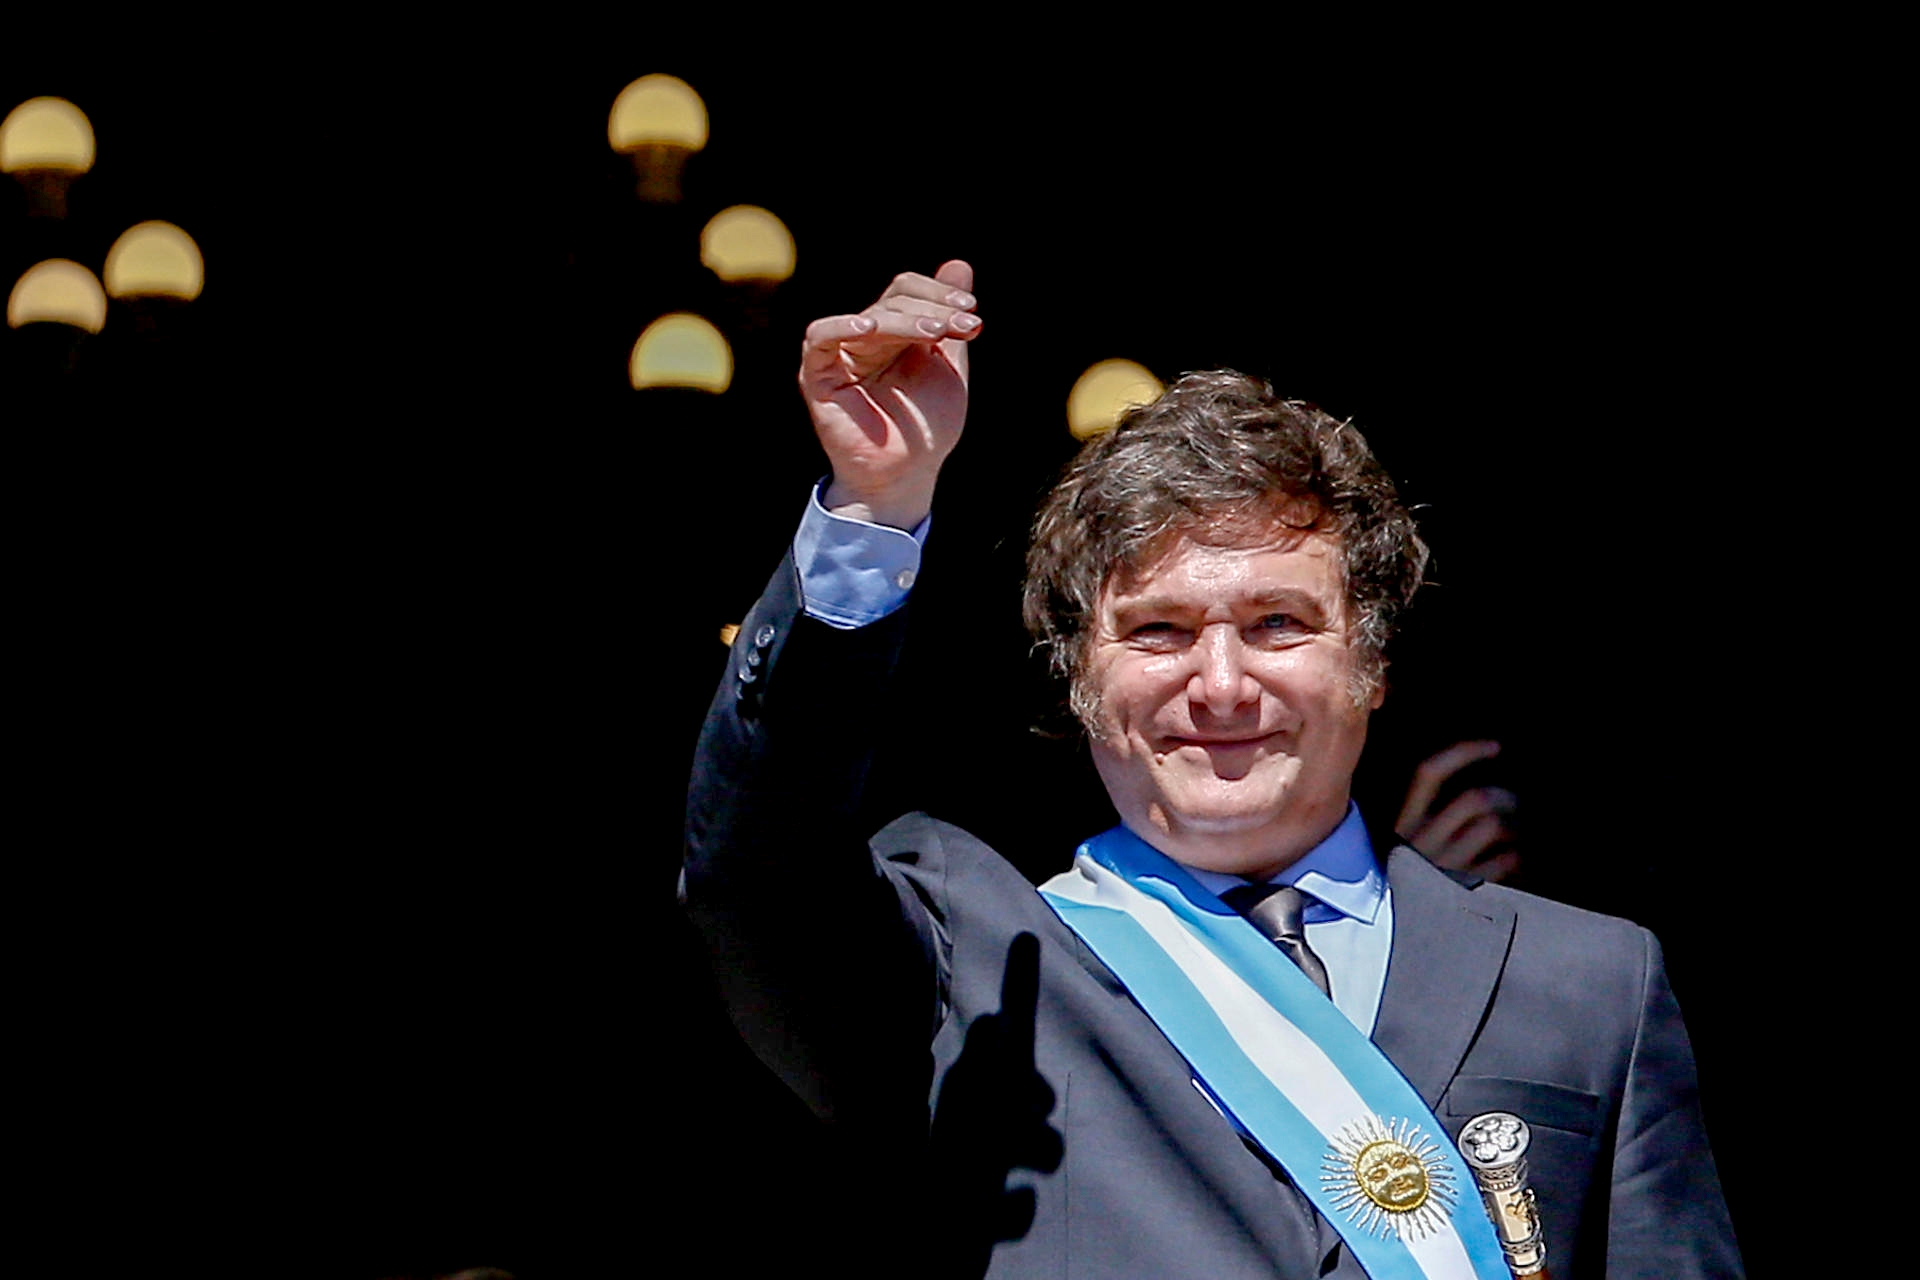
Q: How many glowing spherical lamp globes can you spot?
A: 7